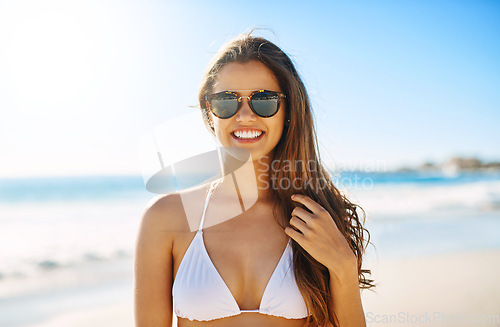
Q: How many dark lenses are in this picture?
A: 2